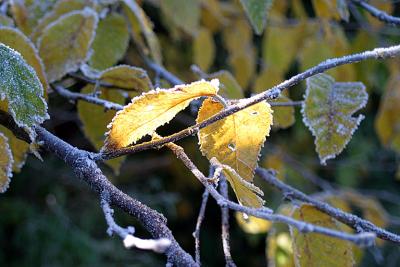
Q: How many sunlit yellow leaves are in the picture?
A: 2